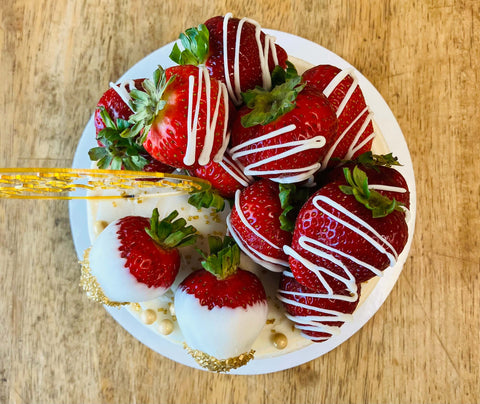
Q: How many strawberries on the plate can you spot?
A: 12